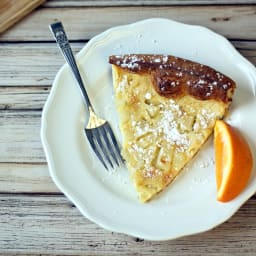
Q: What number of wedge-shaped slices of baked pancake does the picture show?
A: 1